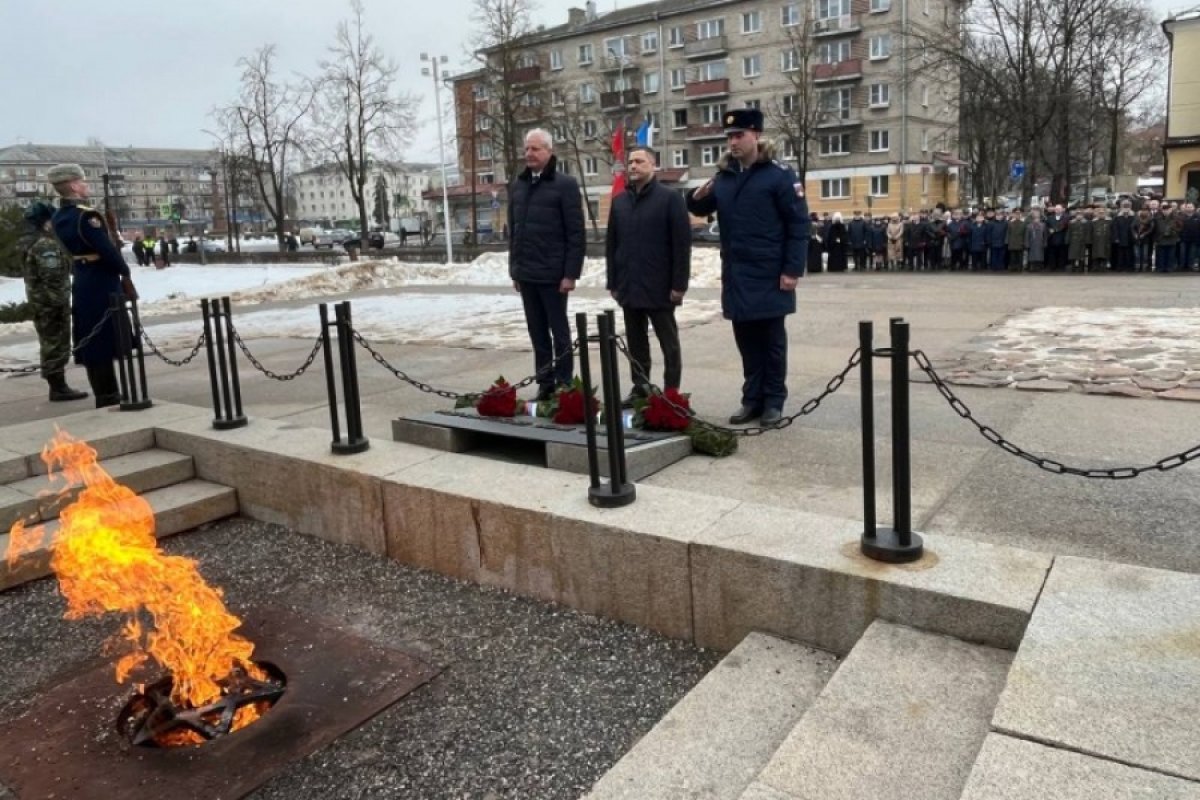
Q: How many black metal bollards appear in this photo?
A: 5